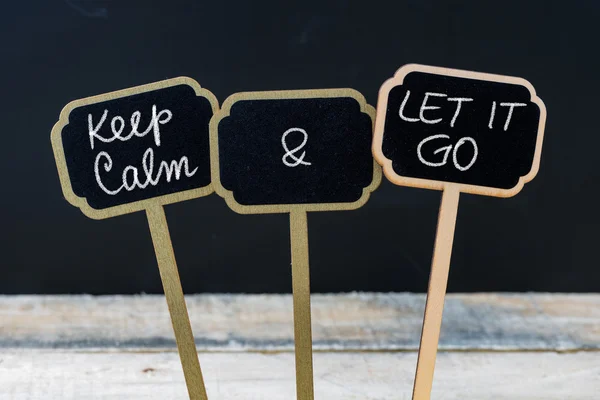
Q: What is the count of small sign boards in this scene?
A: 3